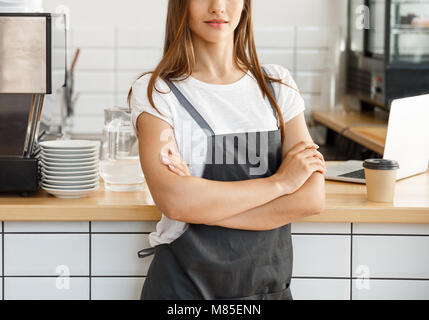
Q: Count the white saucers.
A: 11